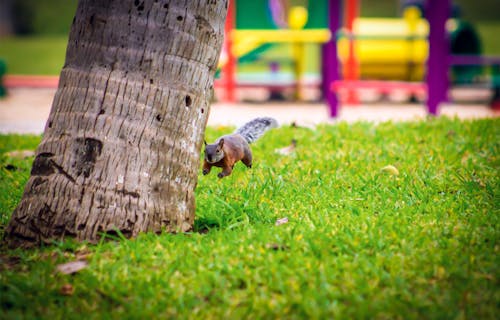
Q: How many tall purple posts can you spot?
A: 2